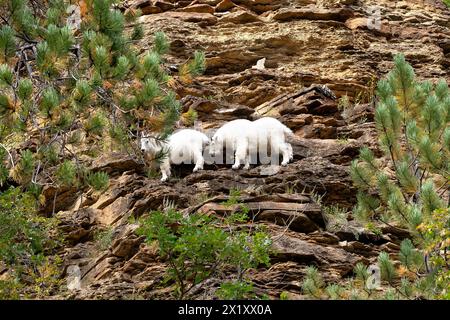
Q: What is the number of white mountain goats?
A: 2